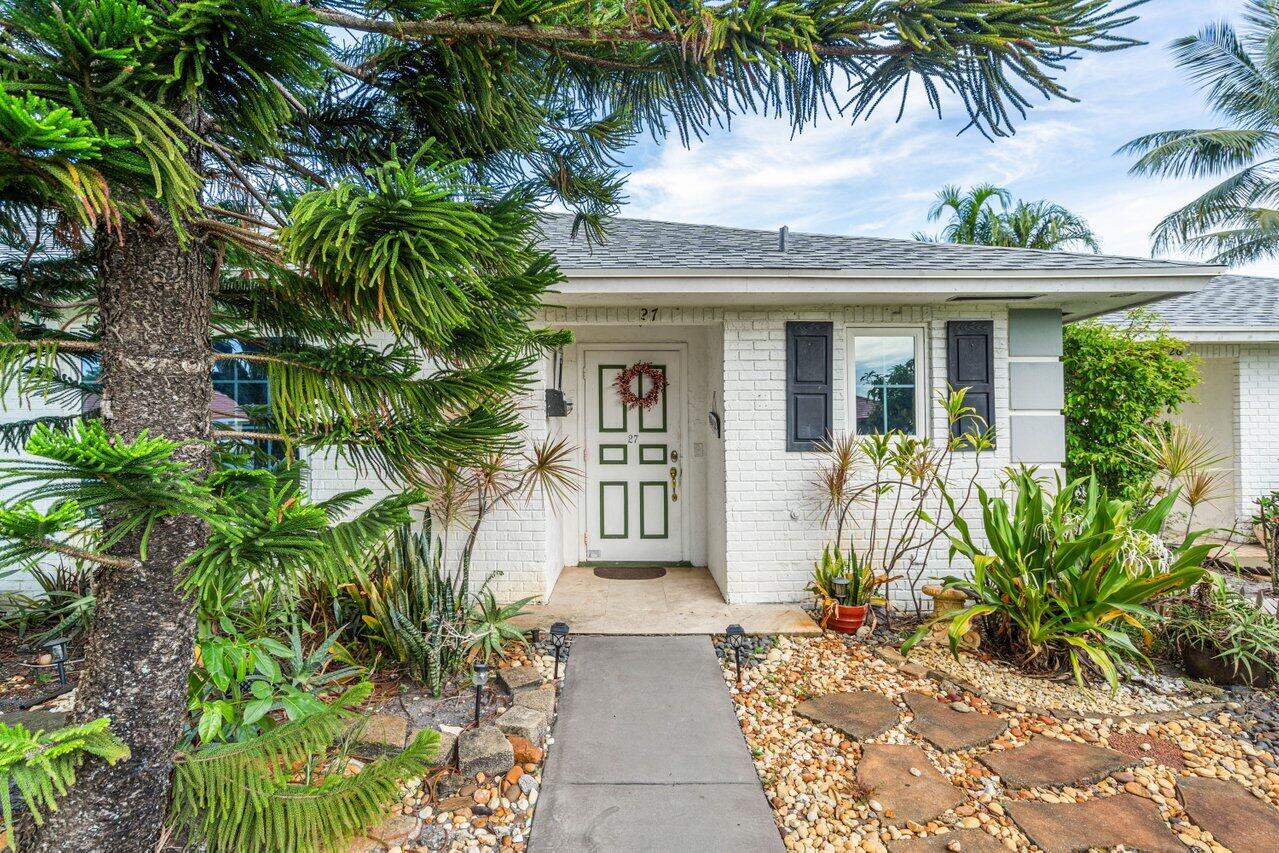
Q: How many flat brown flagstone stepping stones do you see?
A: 7